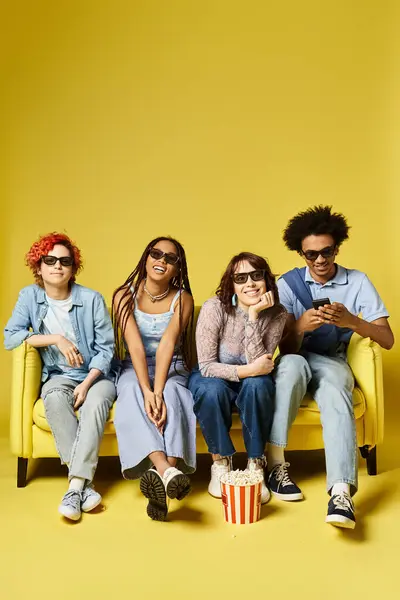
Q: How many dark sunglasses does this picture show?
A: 4